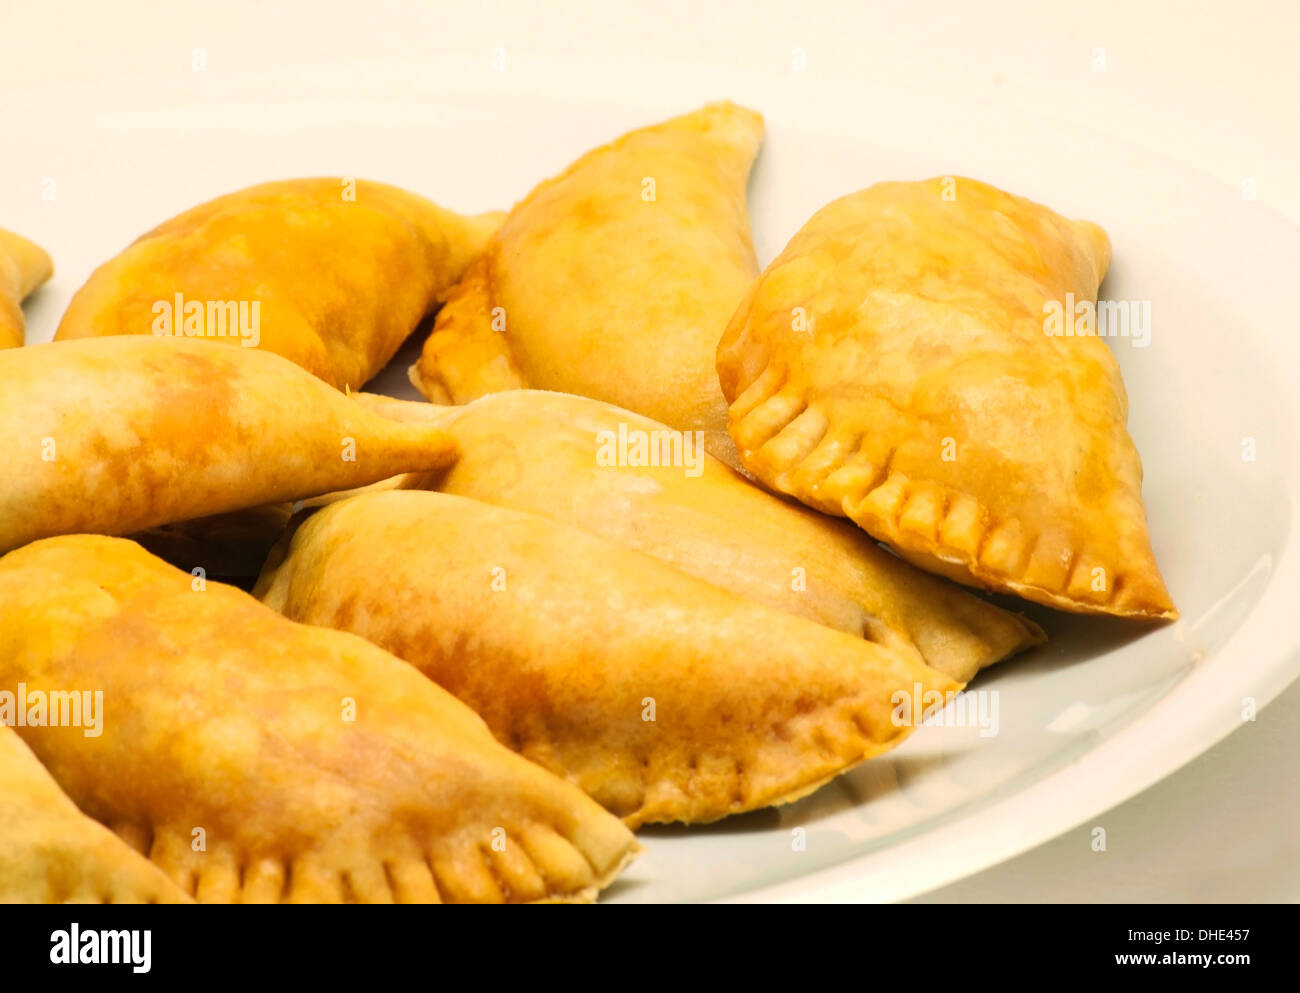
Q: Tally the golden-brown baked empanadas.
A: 9